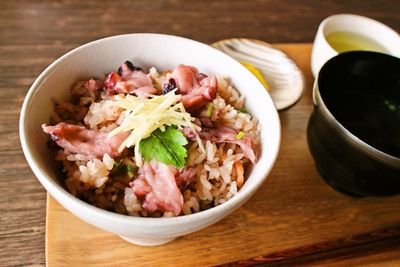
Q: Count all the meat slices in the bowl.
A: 5